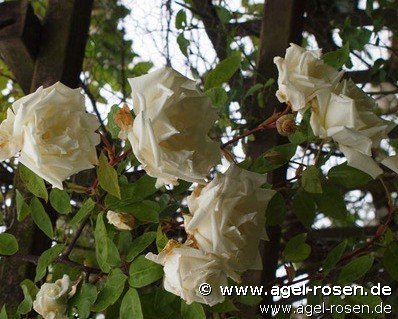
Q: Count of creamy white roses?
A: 7